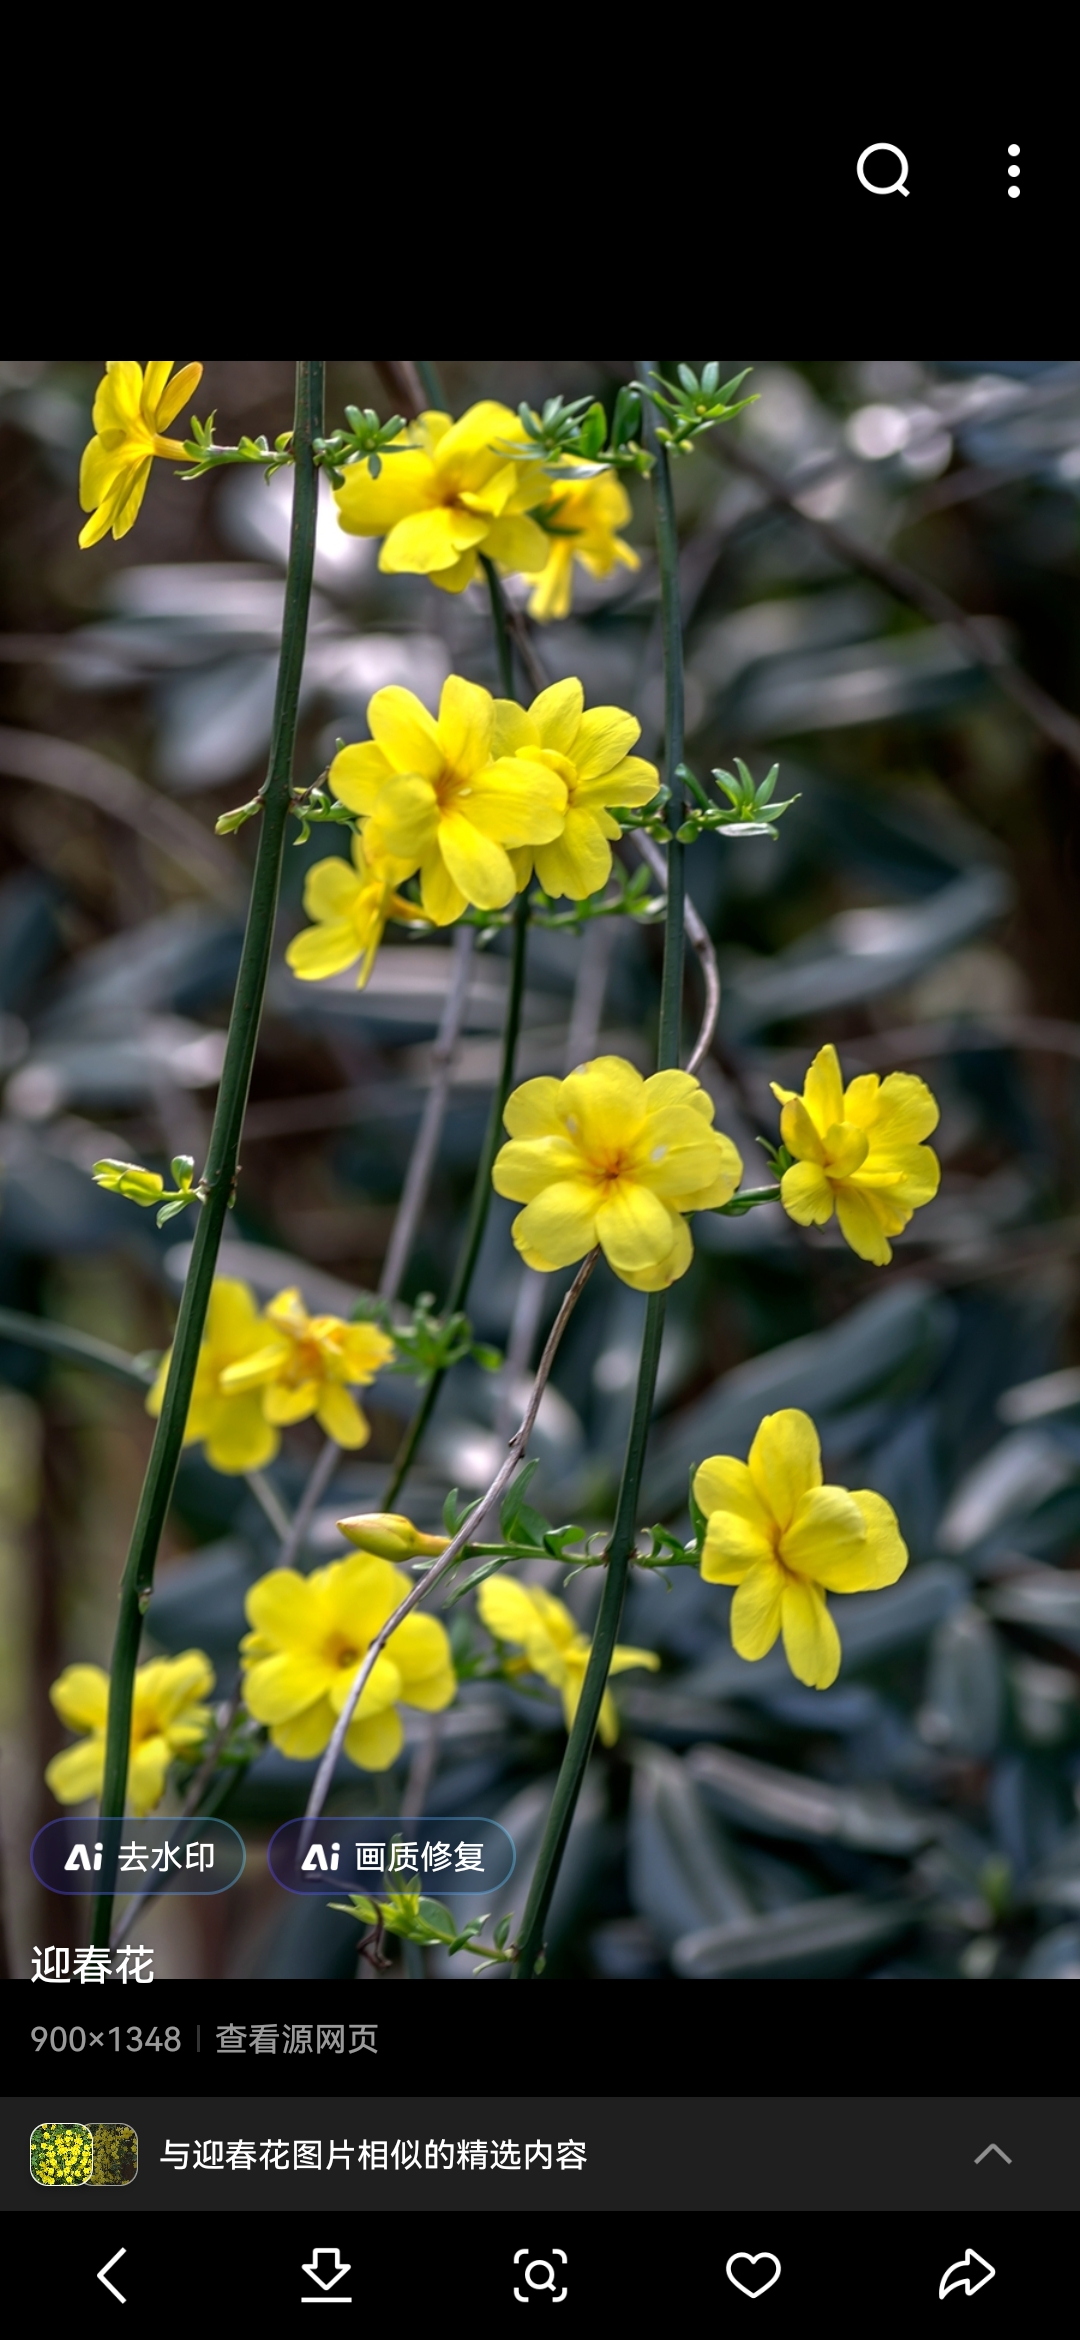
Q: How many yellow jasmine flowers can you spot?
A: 14